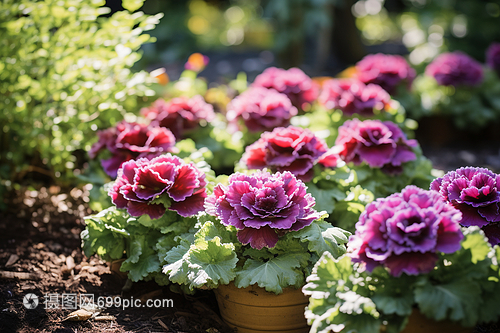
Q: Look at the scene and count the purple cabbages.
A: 14